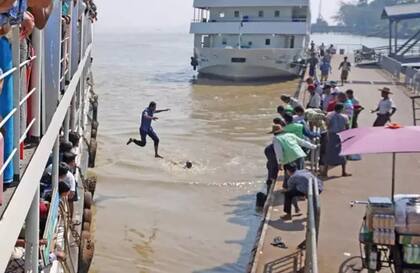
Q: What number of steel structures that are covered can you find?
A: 1